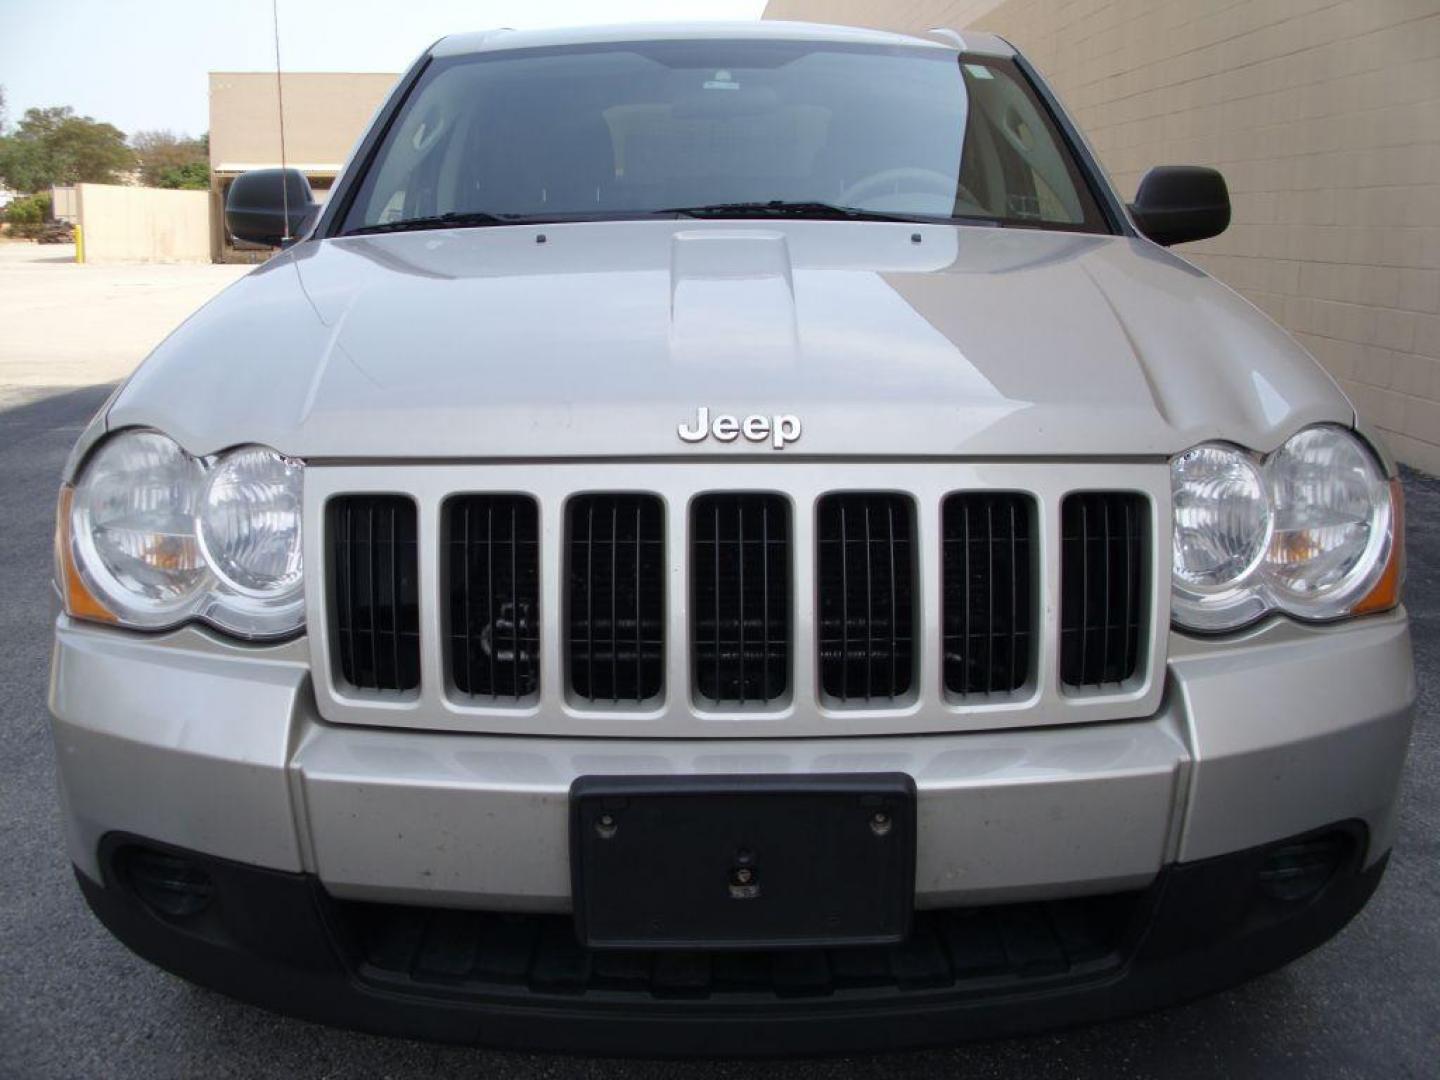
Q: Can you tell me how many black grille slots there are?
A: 7